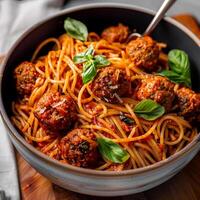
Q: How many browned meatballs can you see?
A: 8